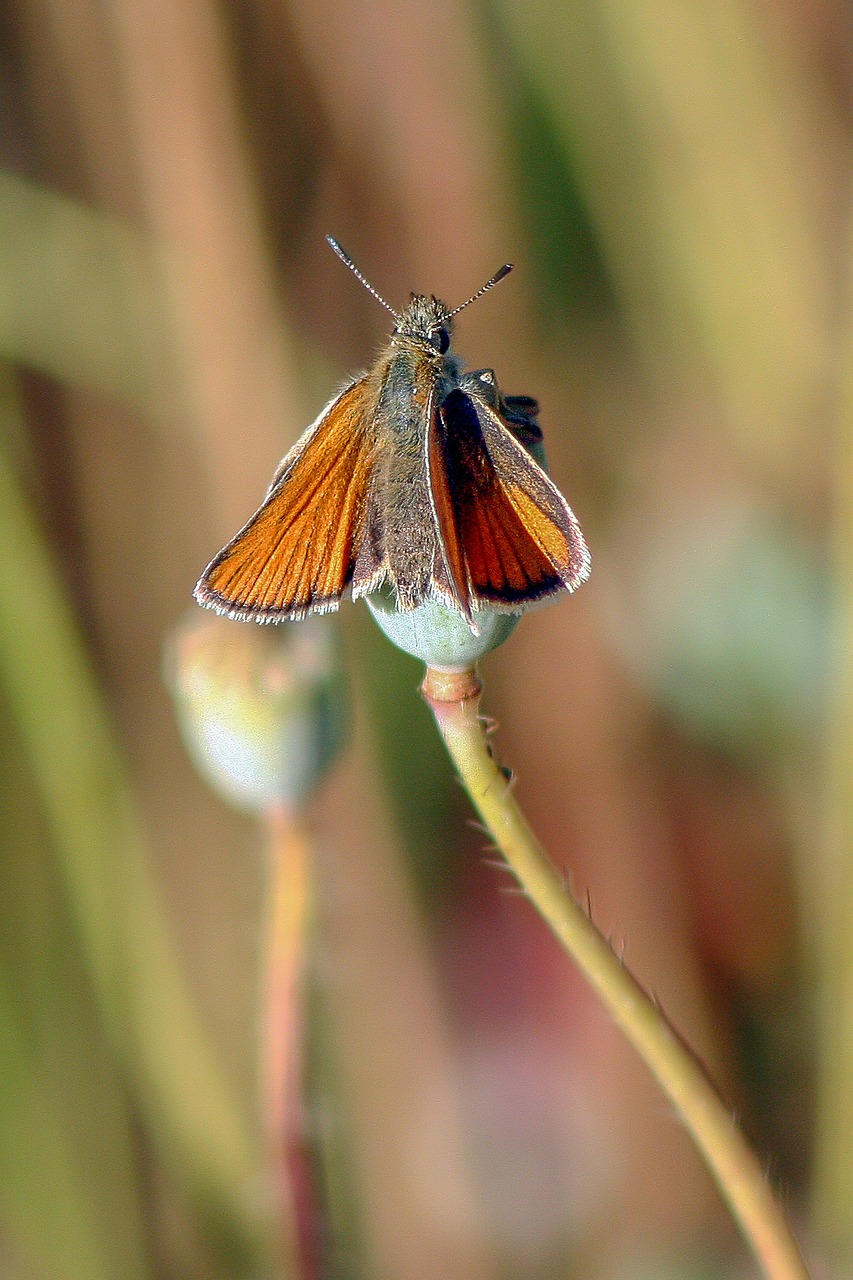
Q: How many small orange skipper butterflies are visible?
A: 1